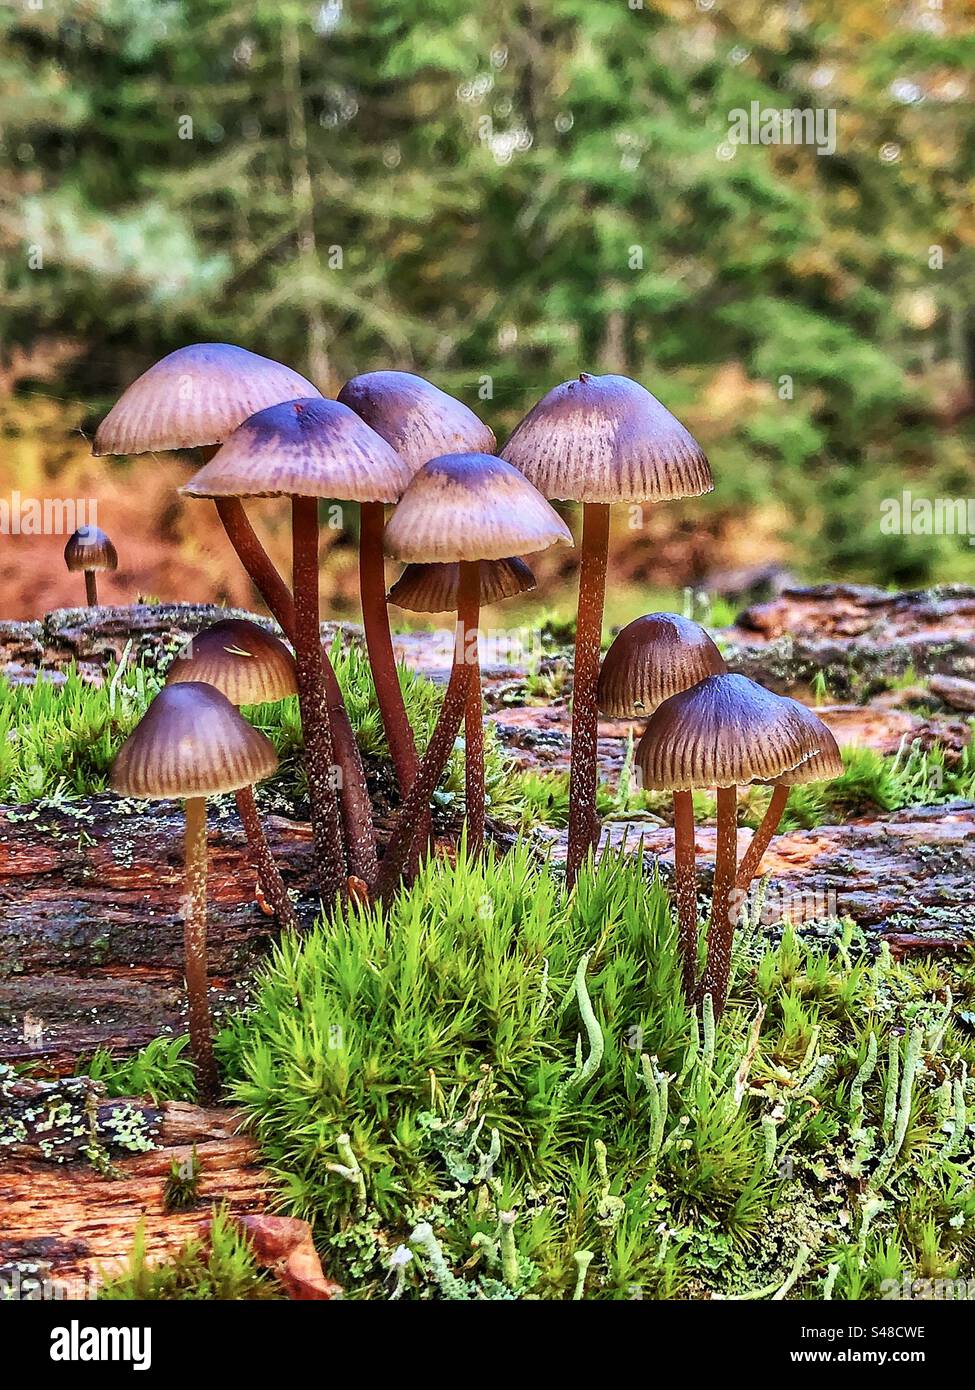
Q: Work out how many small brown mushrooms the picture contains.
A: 12